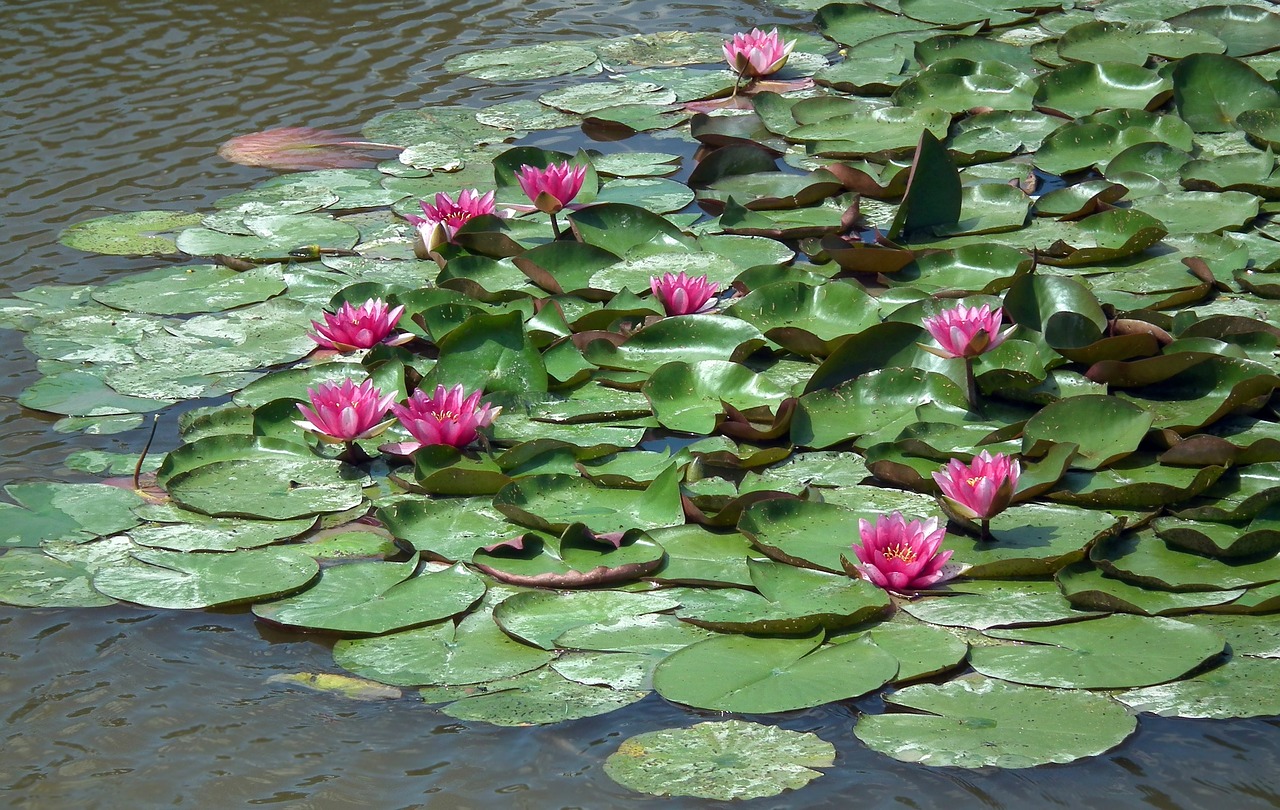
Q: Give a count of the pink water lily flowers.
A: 10